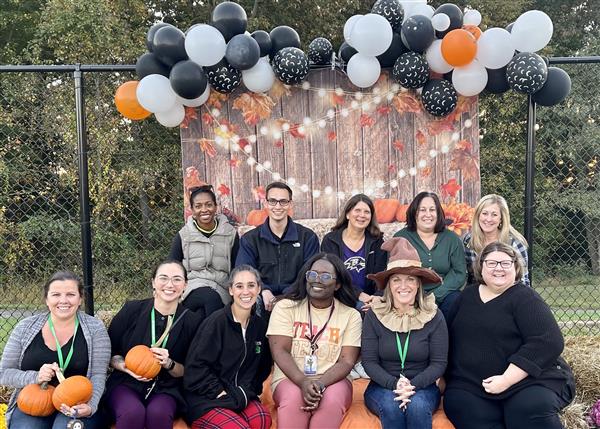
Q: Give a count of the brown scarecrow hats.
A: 1